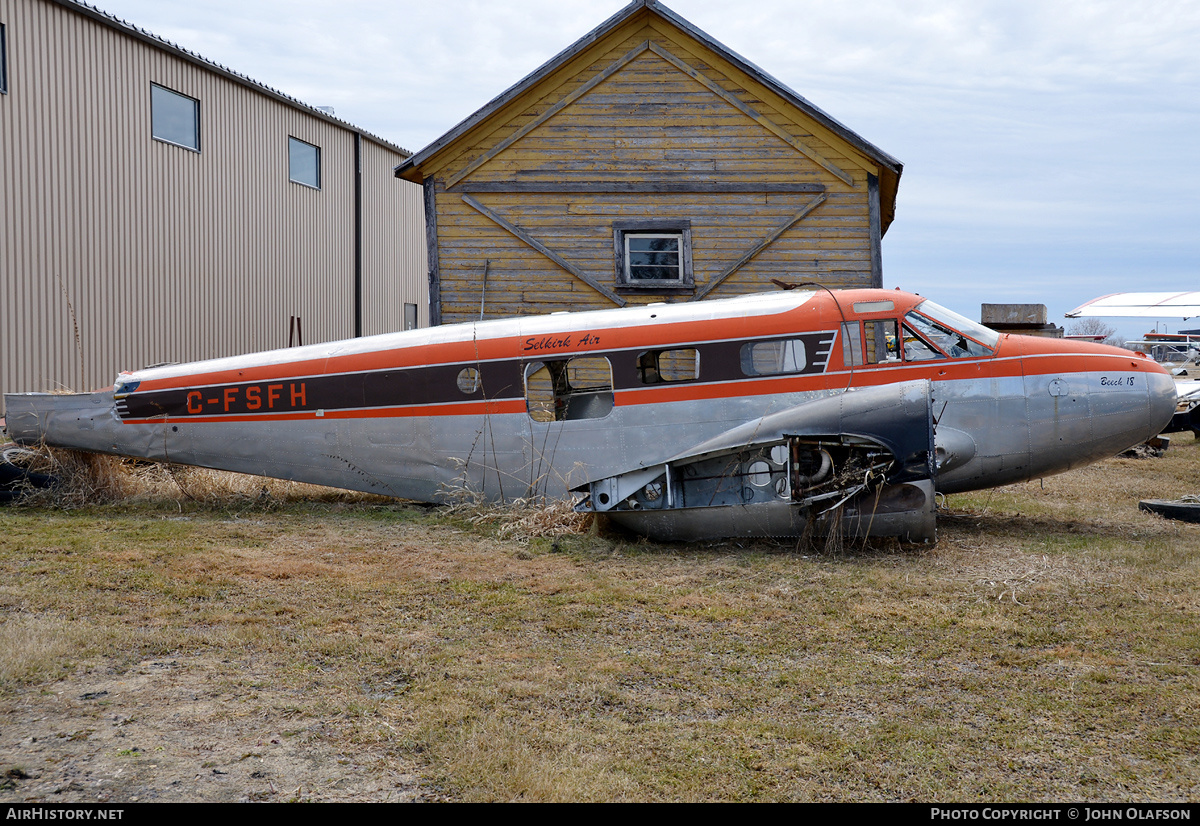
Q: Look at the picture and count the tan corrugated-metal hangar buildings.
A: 1